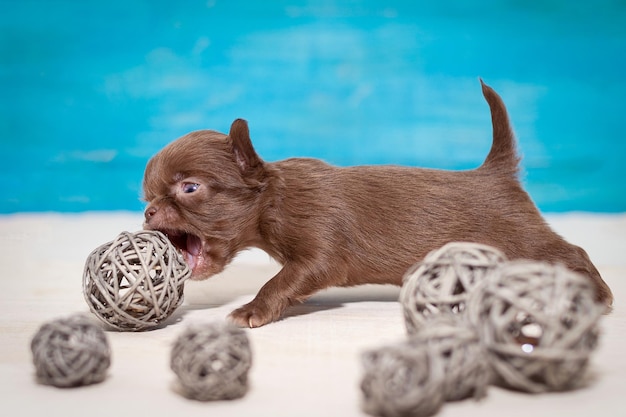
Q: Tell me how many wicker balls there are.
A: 7